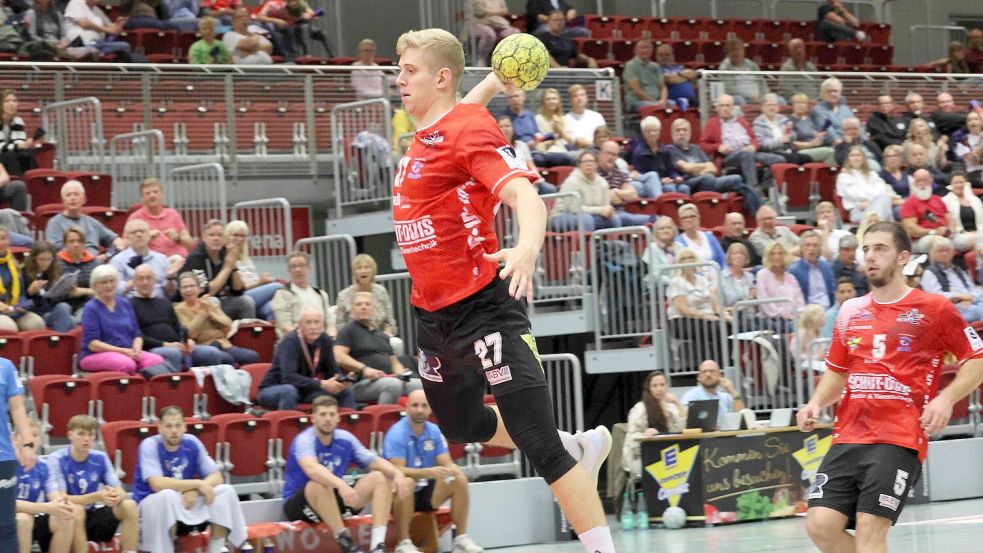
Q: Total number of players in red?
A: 2